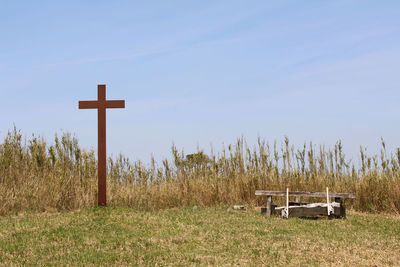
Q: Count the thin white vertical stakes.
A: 2